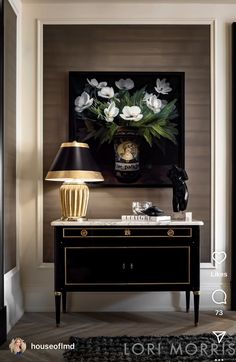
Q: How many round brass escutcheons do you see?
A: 2